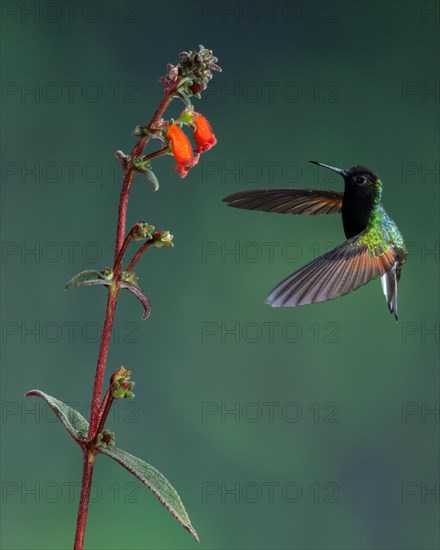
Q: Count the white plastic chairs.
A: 0